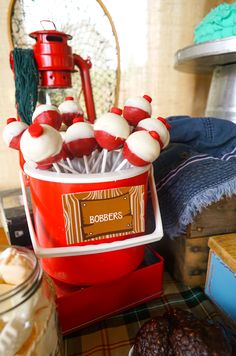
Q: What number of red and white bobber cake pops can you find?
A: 9